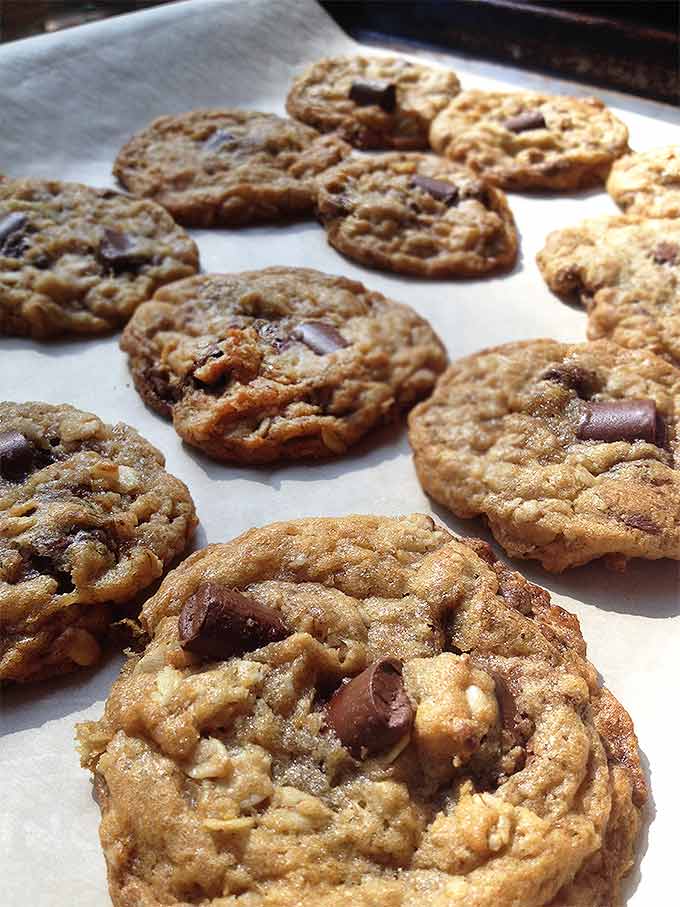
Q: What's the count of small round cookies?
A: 11